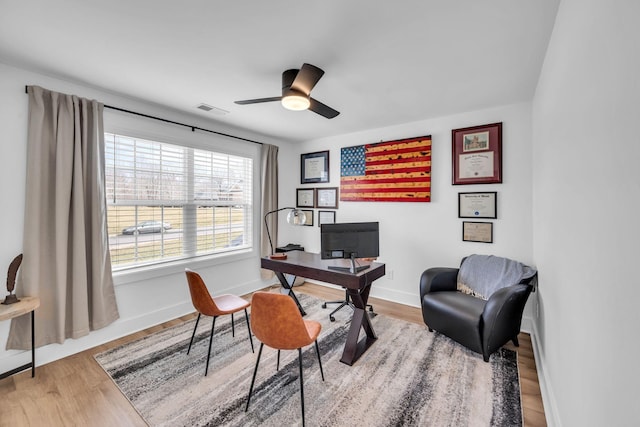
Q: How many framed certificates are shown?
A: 8